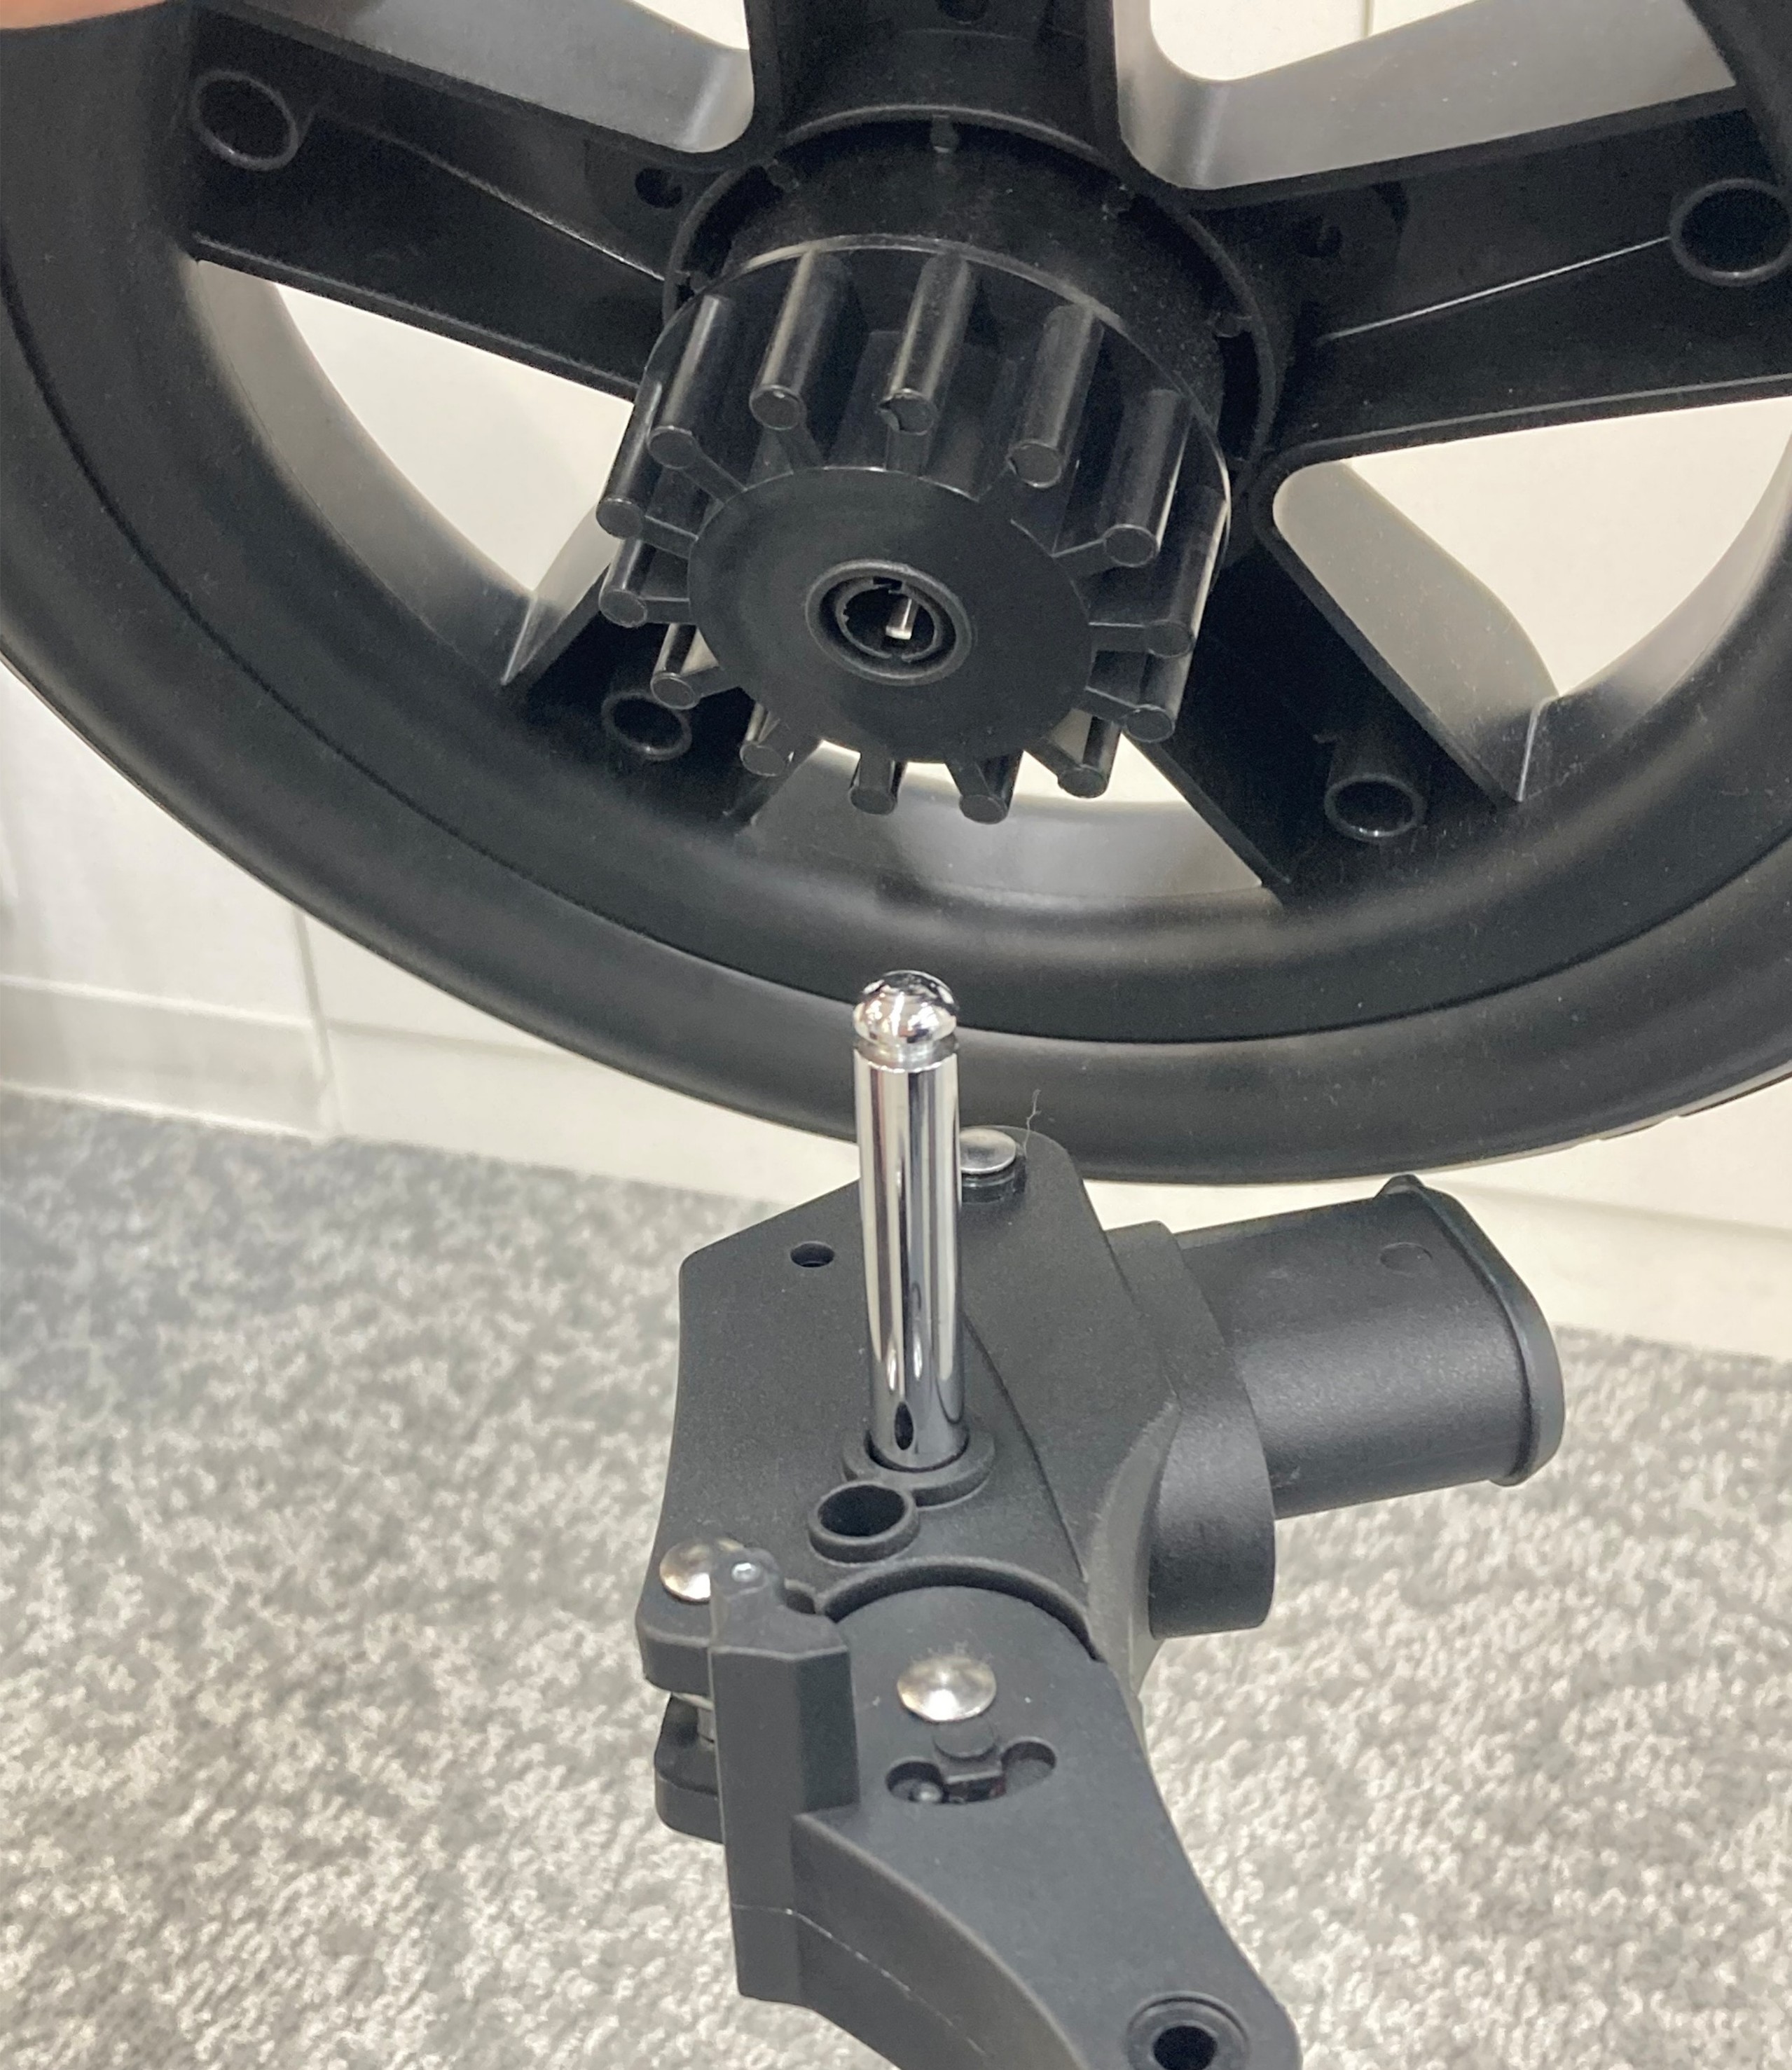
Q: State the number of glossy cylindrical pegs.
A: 14